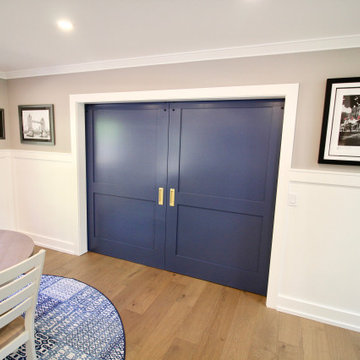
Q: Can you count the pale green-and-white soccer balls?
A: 0